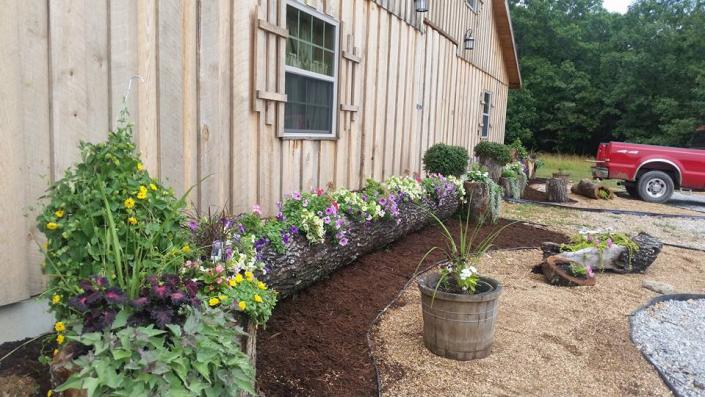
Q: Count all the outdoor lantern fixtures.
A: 2